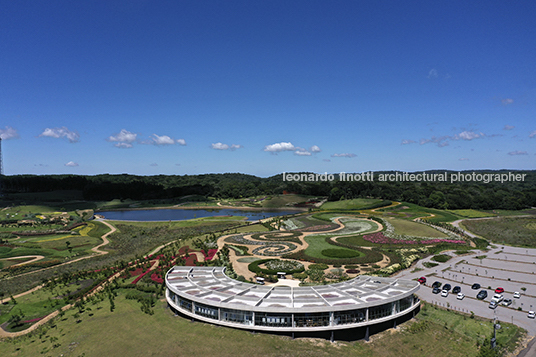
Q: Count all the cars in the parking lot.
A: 15